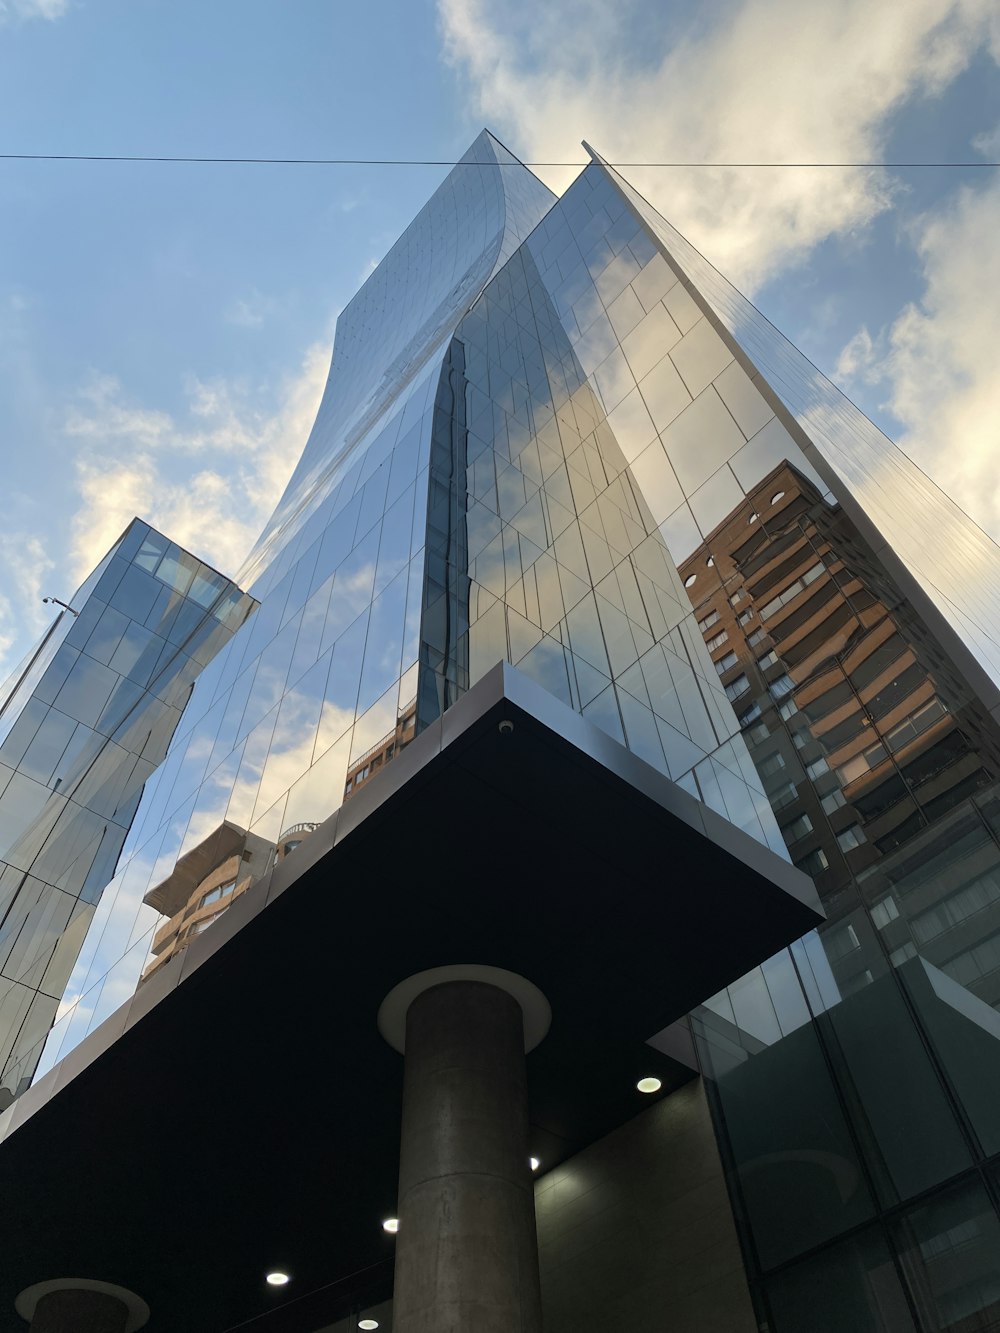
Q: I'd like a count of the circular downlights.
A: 5